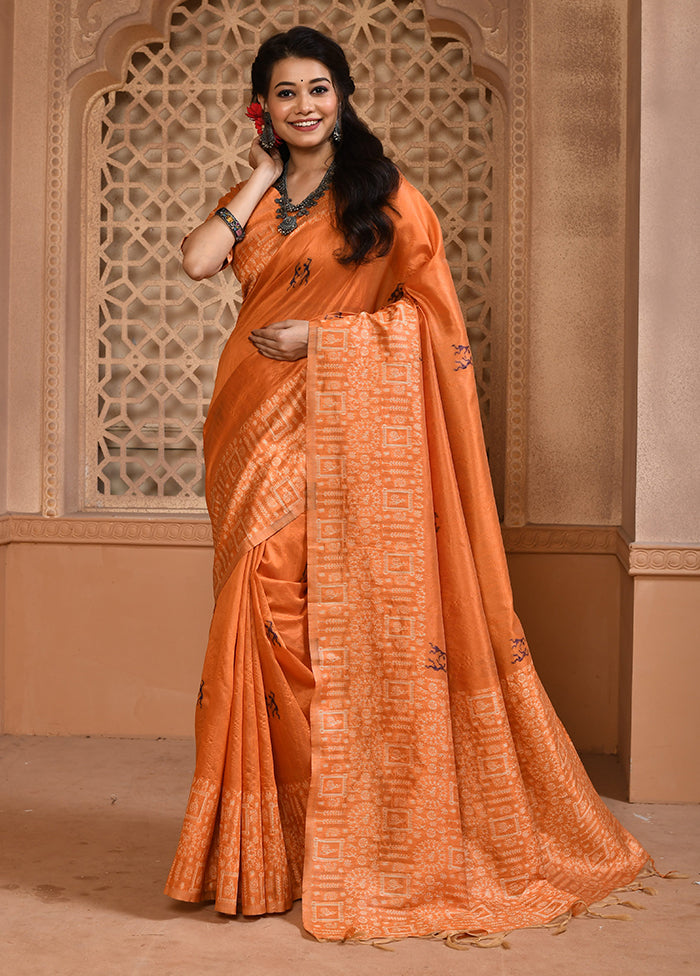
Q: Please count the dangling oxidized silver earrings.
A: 2